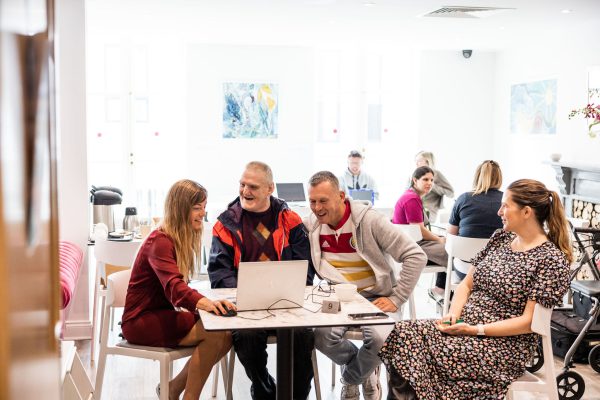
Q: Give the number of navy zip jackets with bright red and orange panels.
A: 1